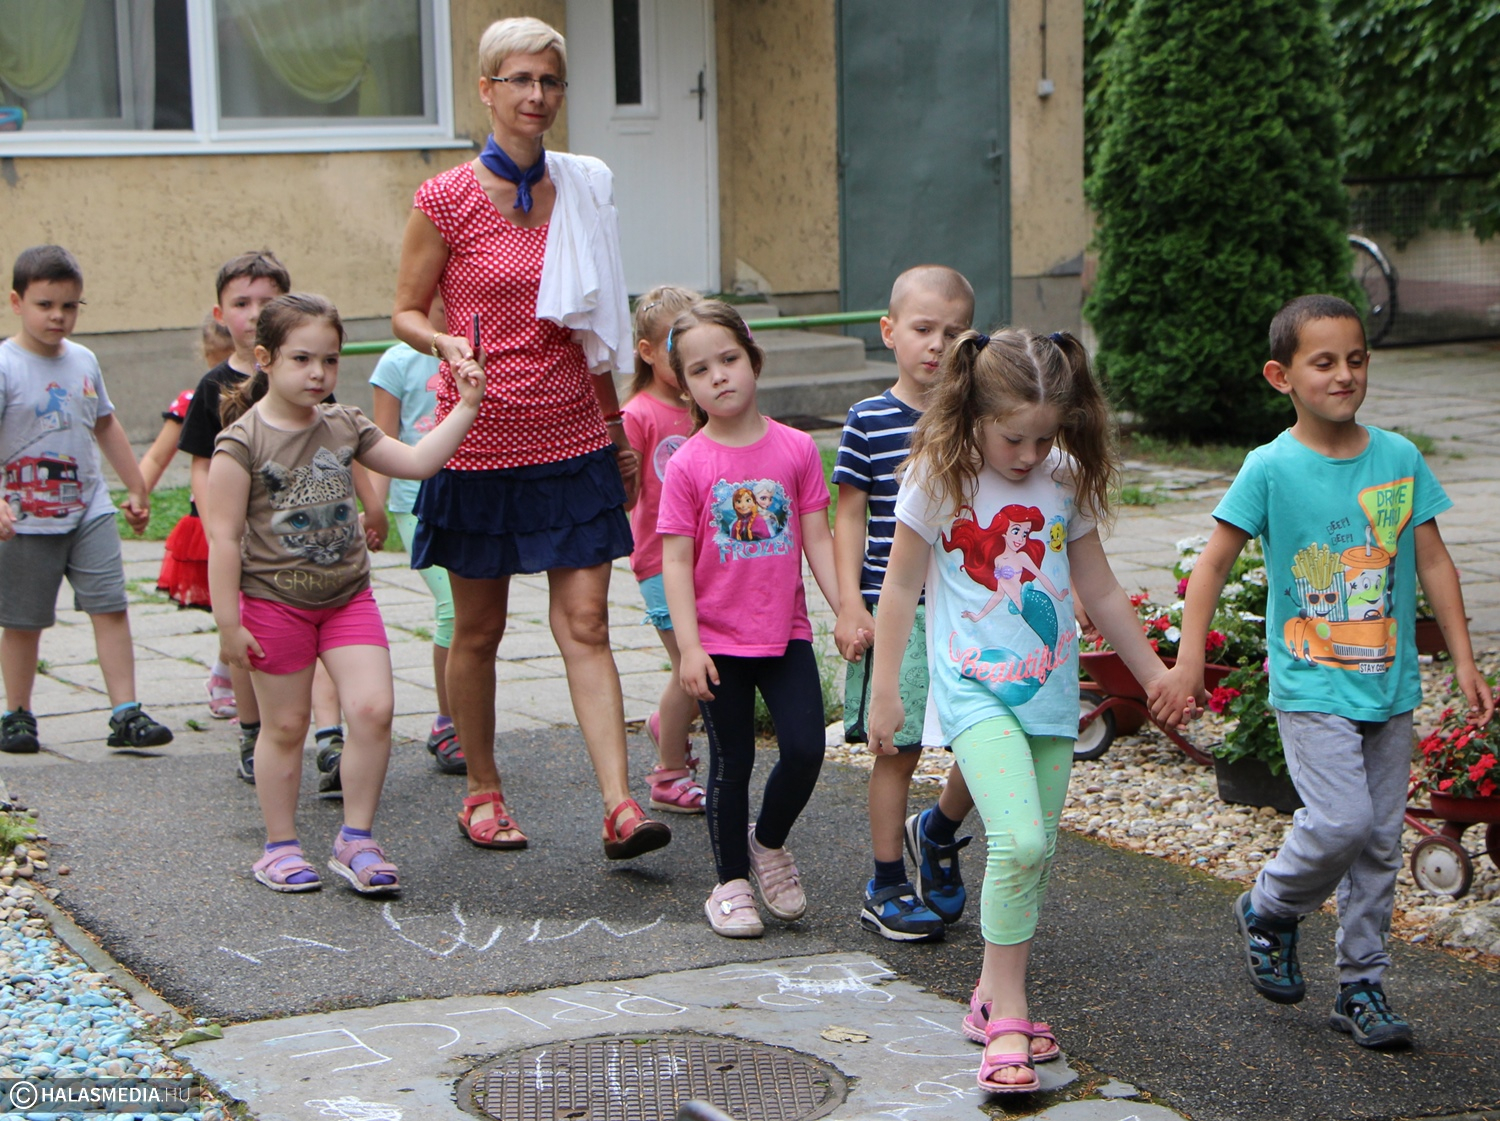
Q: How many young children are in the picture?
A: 10